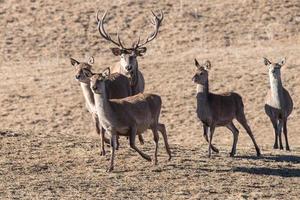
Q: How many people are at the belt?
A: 0